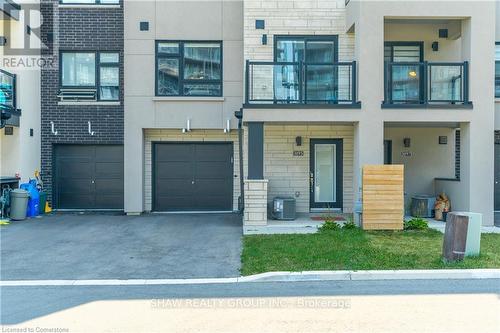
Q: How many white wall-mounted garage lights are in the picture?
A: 4